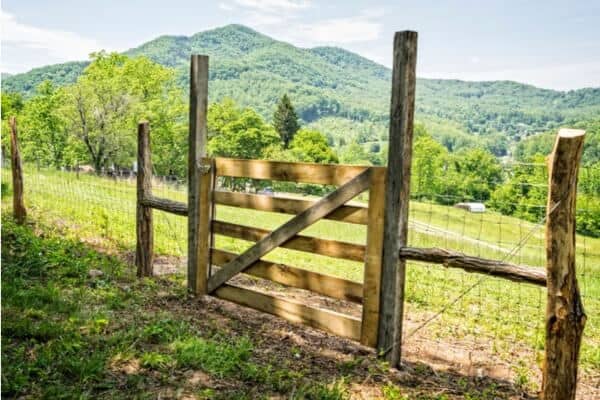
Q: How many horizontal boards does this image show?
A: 5